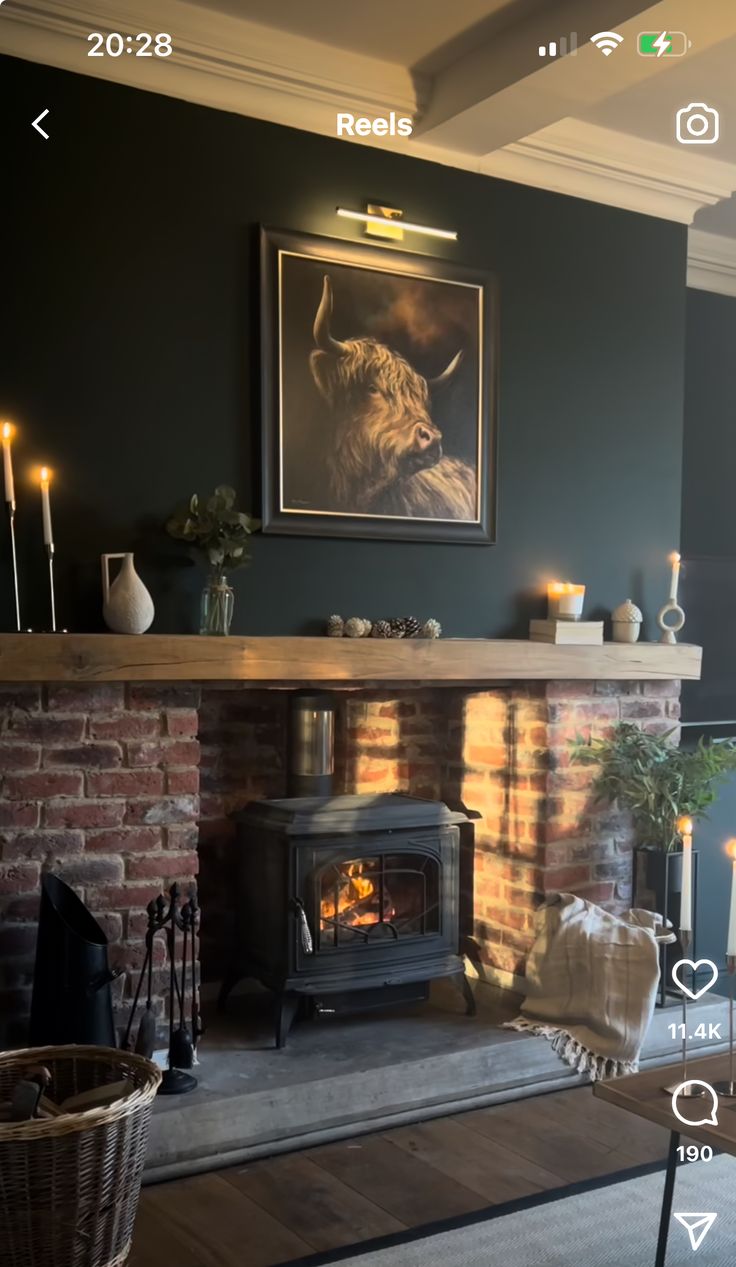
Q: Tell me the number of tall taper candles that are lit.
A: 5